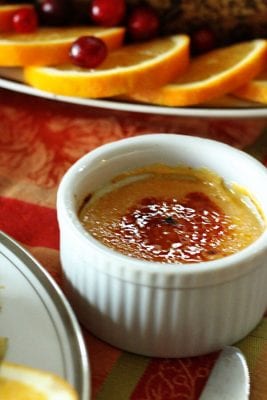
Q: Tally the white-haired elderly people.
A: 0